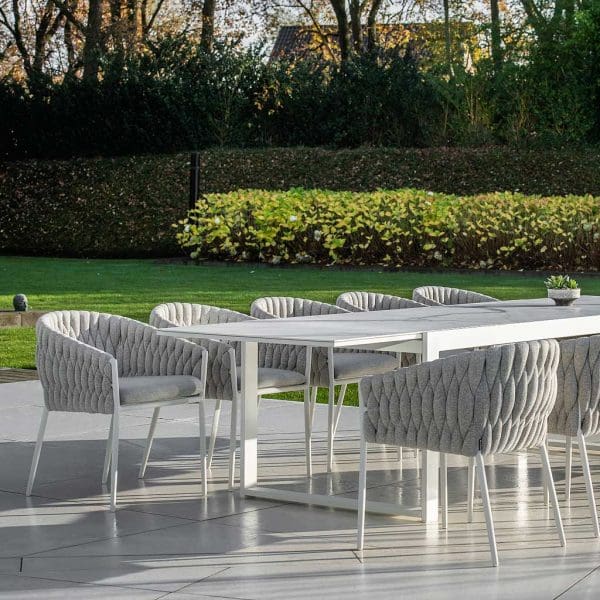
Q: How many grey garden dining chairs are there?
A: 7